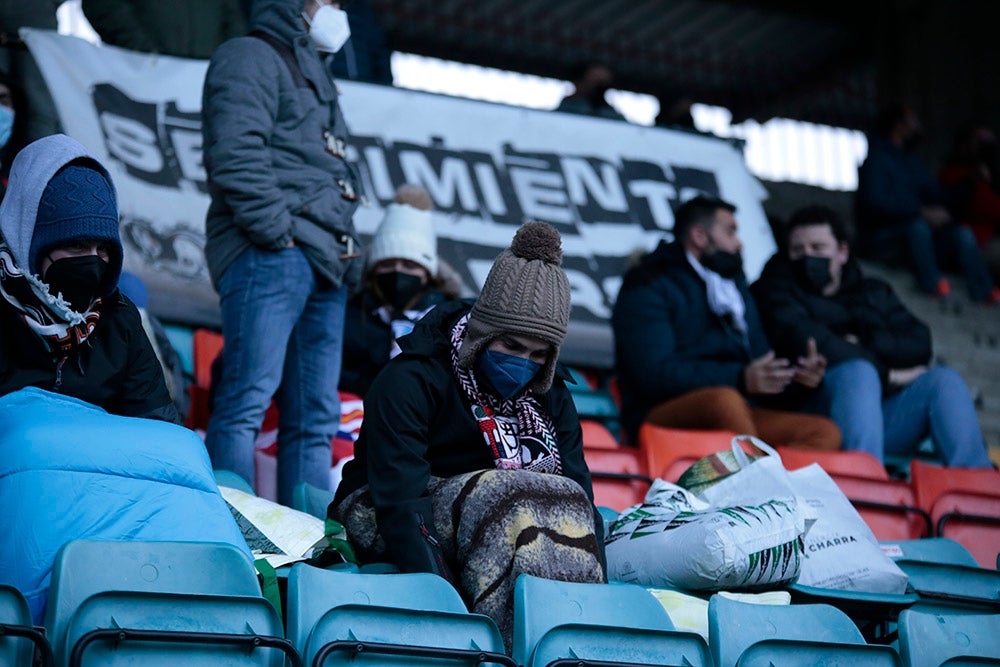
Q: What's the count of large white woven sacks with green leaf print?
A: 1